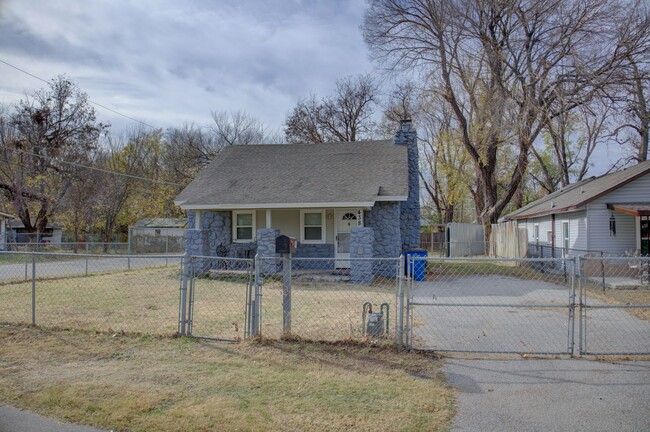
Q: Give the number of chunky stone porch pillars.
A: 3